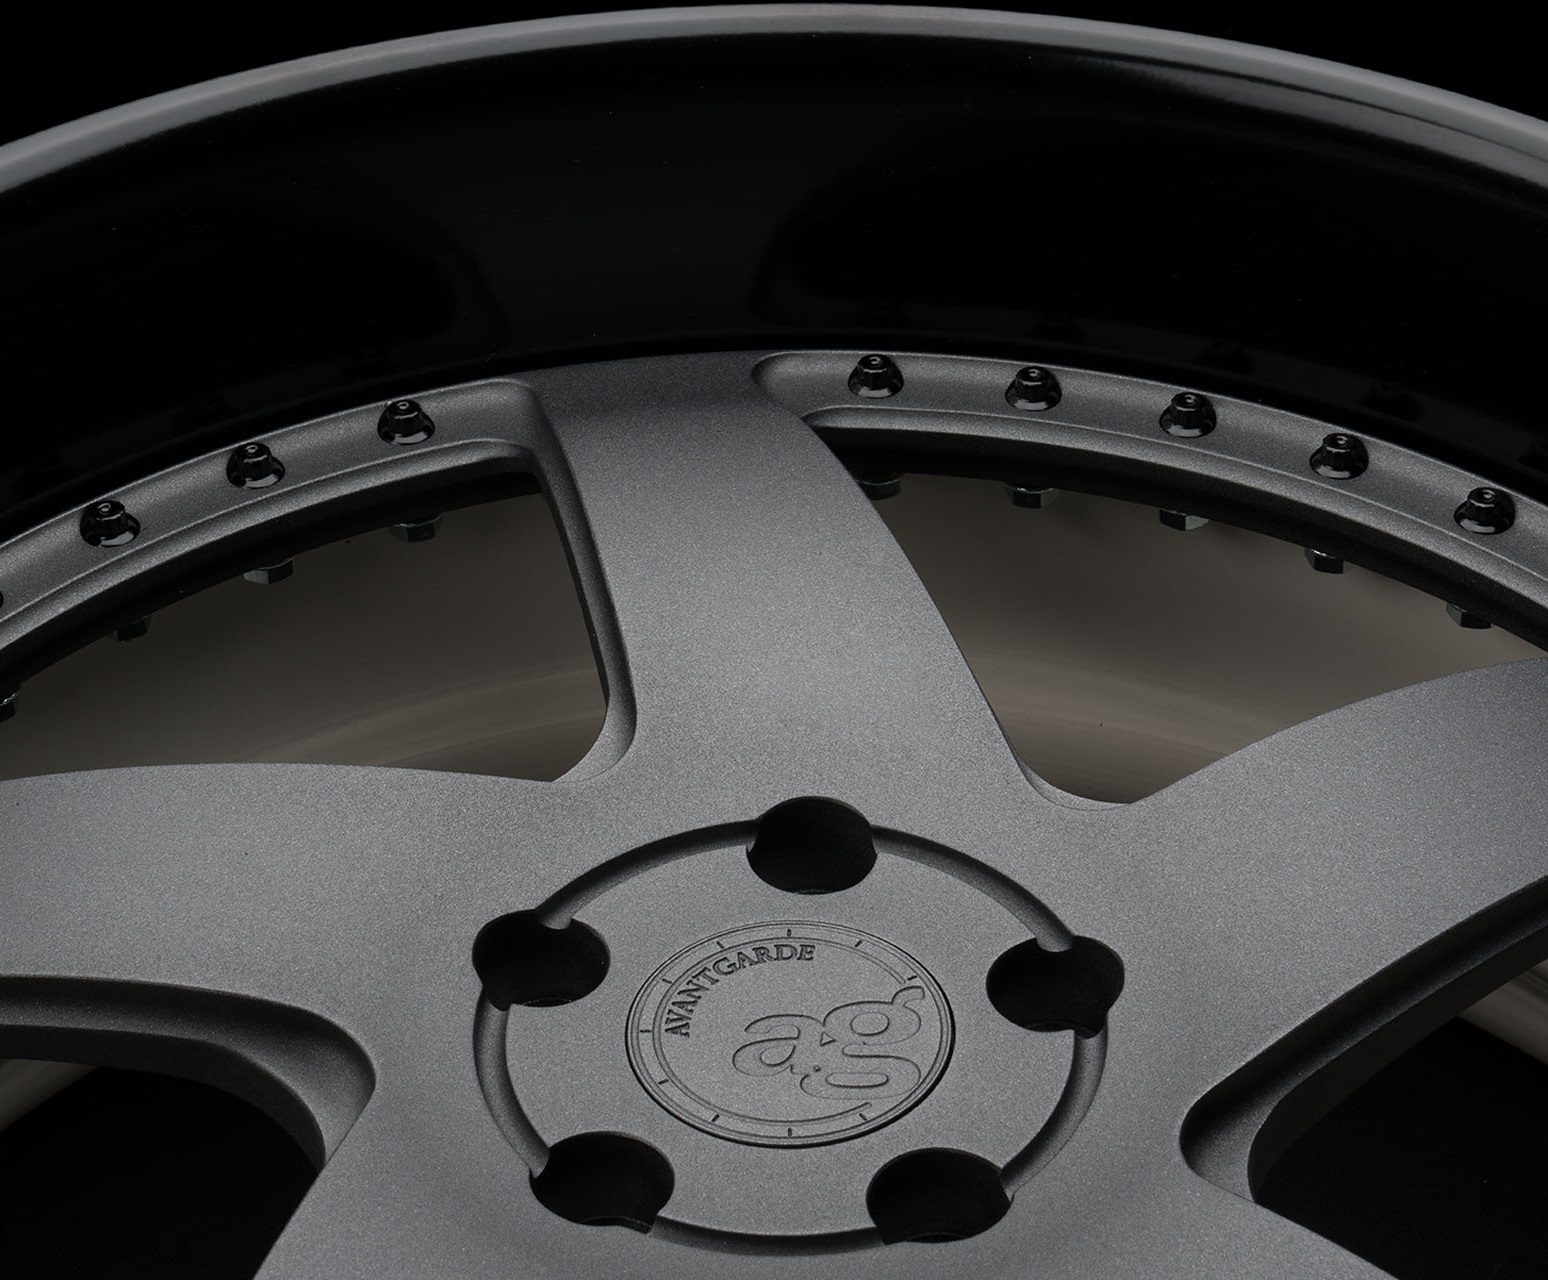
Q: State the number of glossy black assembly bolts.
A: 8